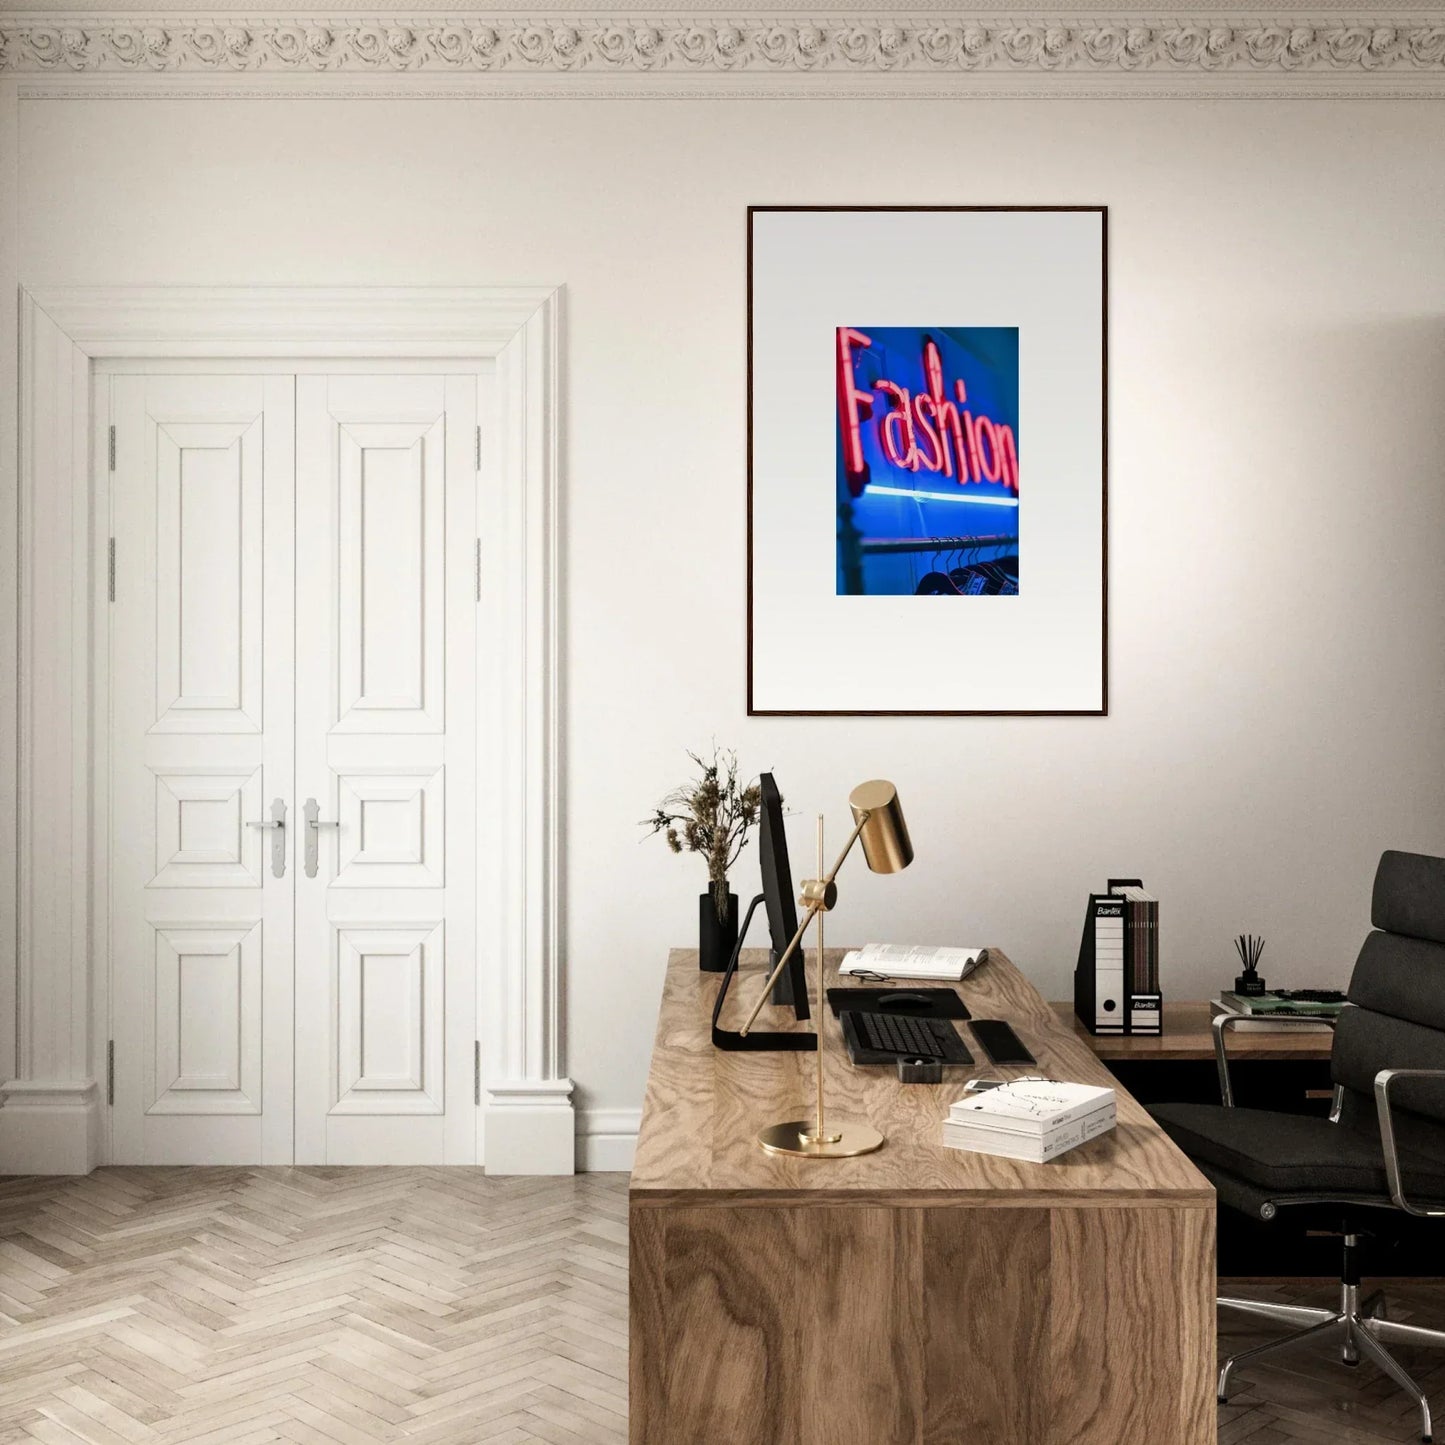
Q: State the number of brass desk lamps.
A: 1